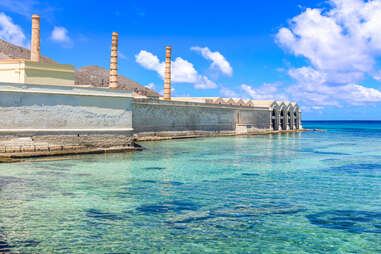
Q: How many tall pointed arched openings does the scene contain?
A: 4